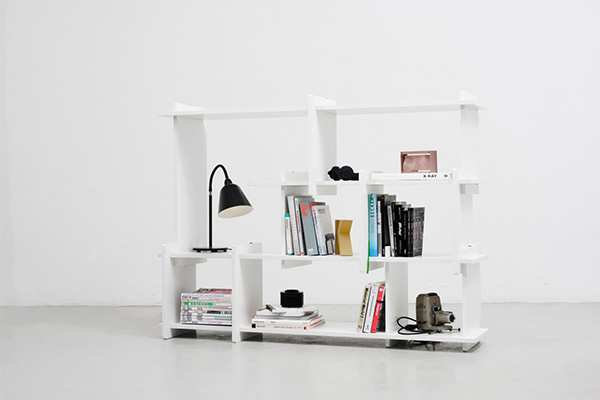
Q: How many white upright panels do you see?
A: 10